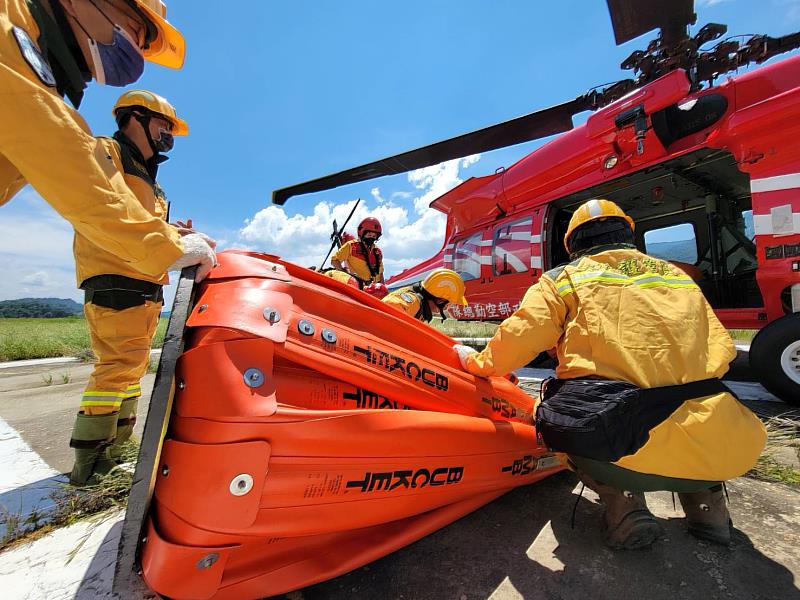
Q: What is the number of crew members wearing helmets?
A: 6